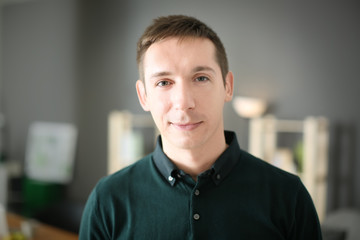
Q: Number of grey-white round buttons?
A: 4